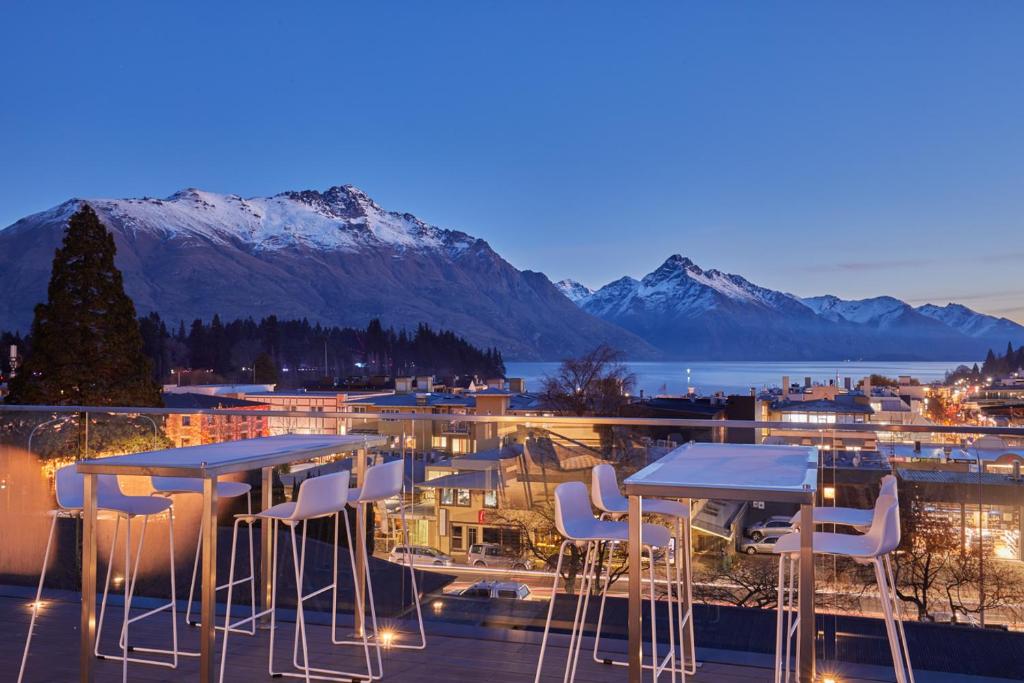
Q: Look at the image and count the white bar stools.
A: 8